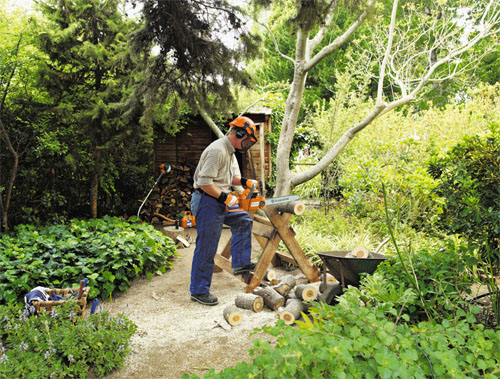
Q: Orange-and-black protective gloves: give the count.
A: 2